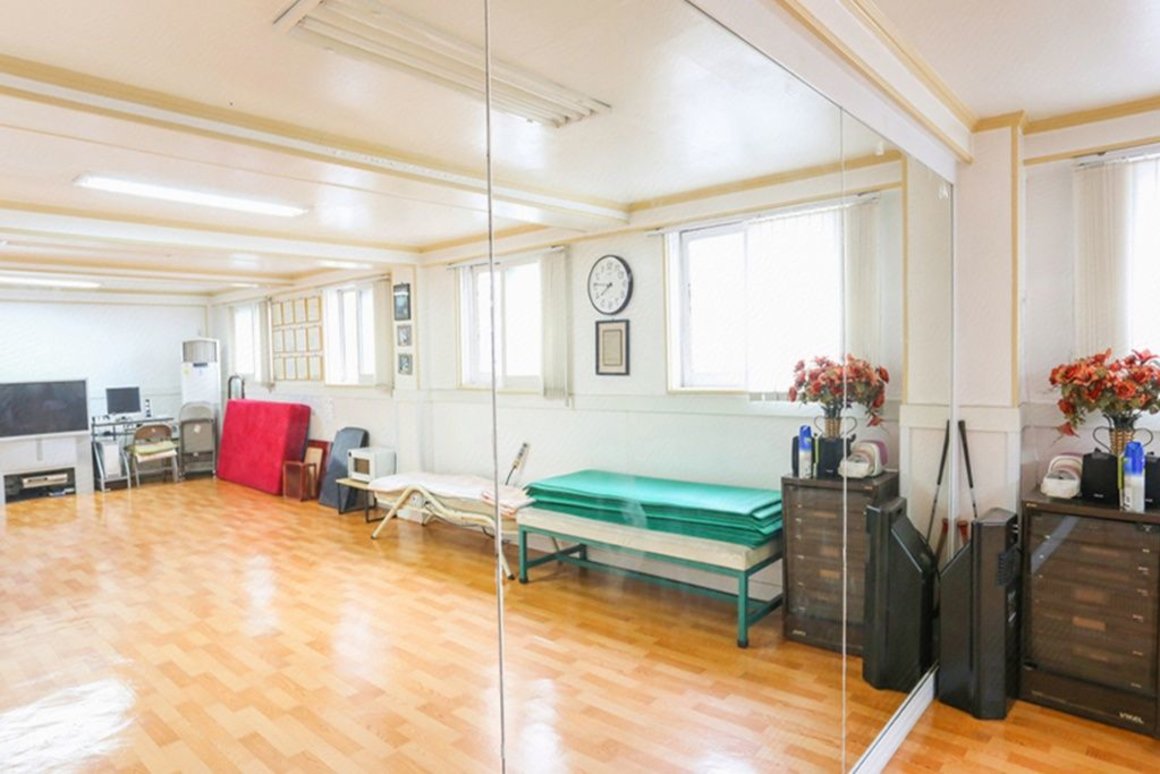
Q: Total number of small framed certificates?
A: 12